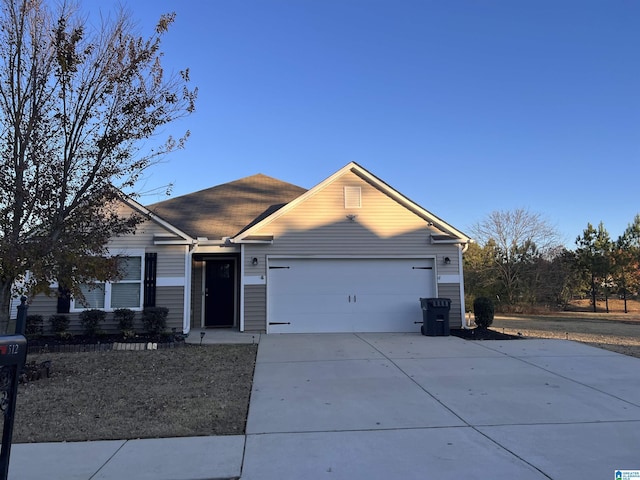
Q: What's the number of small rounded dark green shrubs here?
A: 6